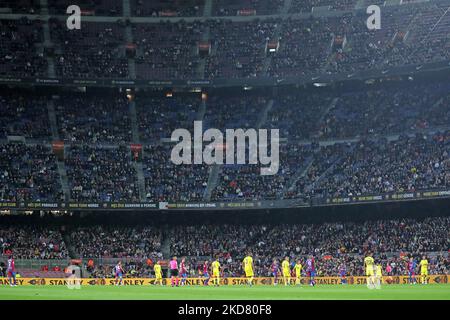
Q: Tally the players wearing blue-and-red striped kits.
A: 8